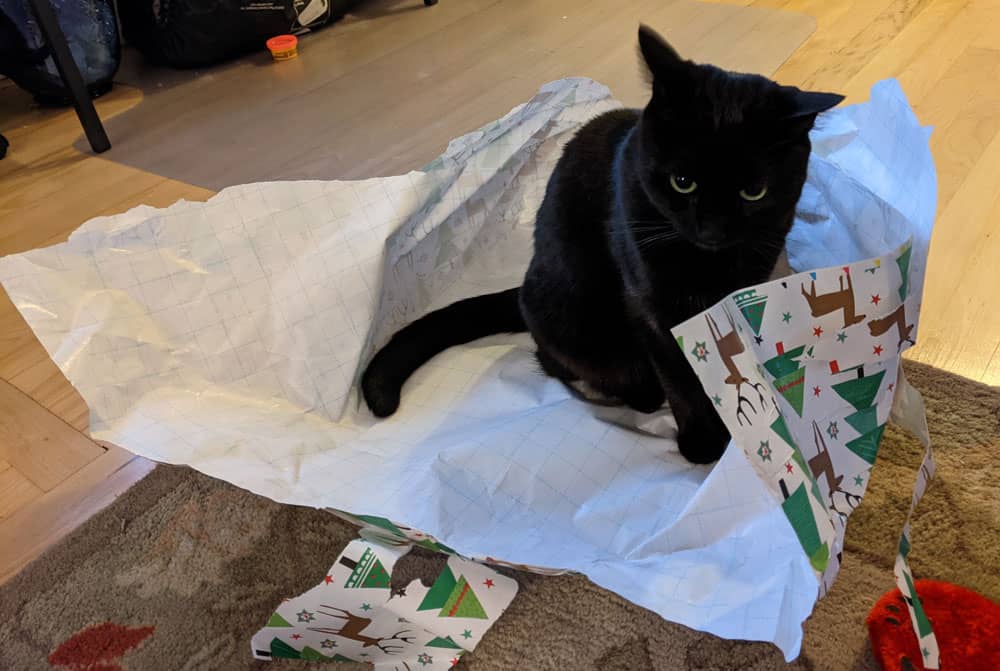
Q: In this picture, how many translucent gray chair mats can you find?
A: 1